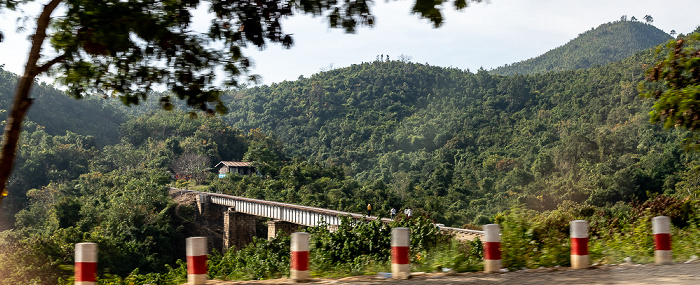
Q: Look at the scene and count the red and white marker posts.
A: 7